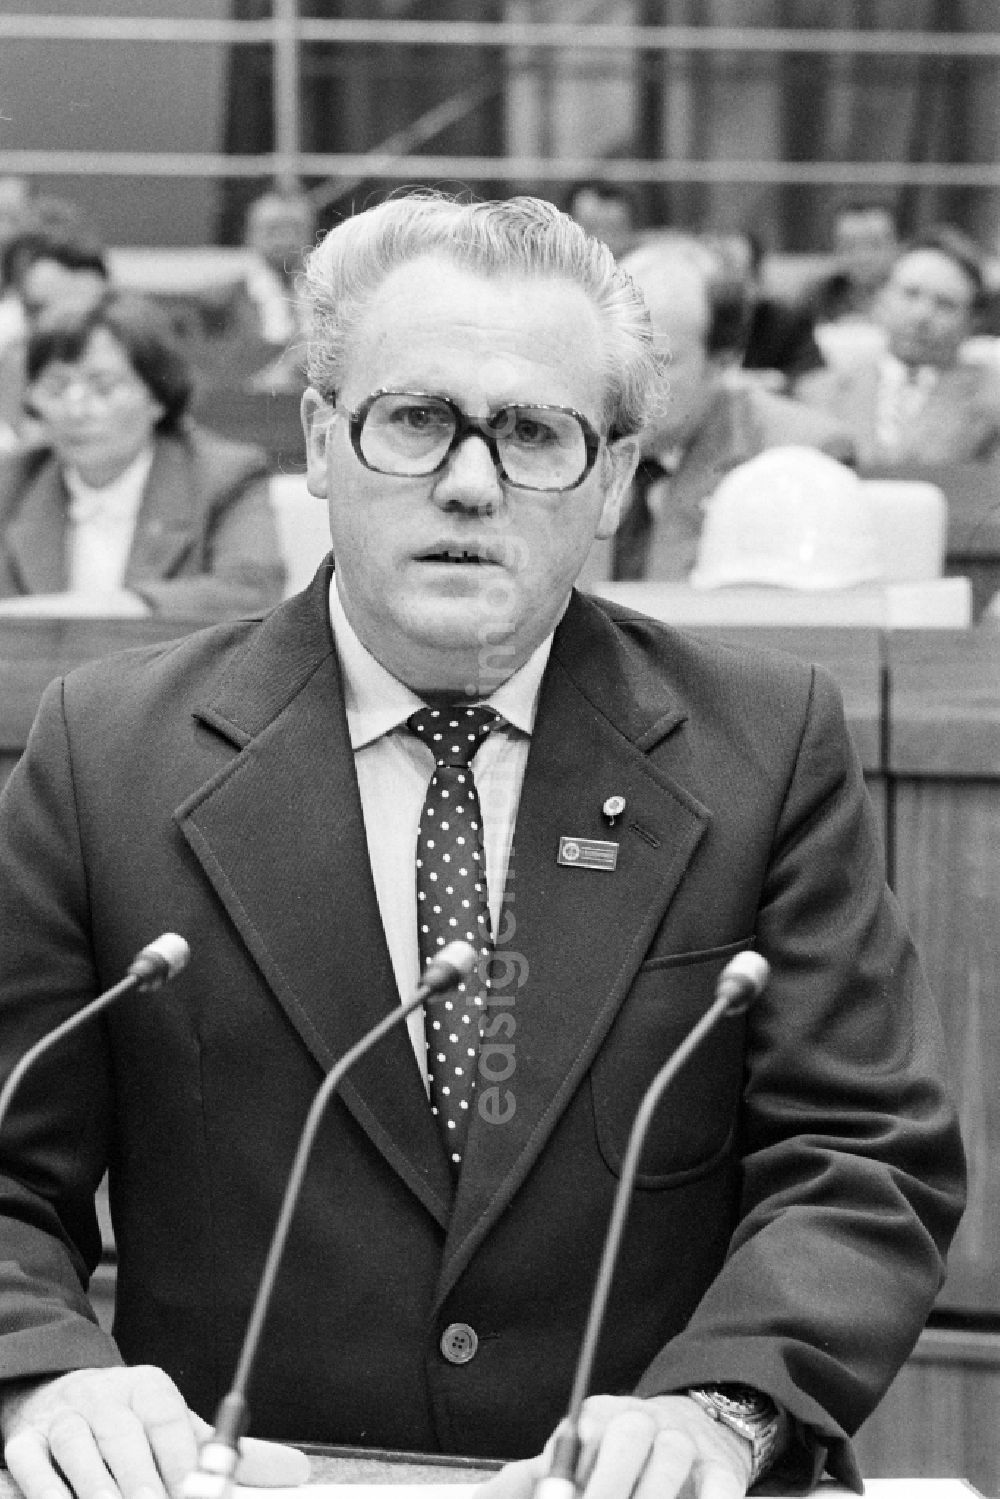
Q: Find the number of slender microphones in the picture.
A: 3